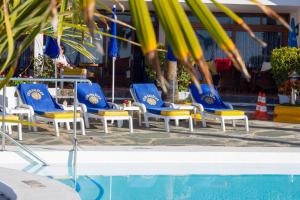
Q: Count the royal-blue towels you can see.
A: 4